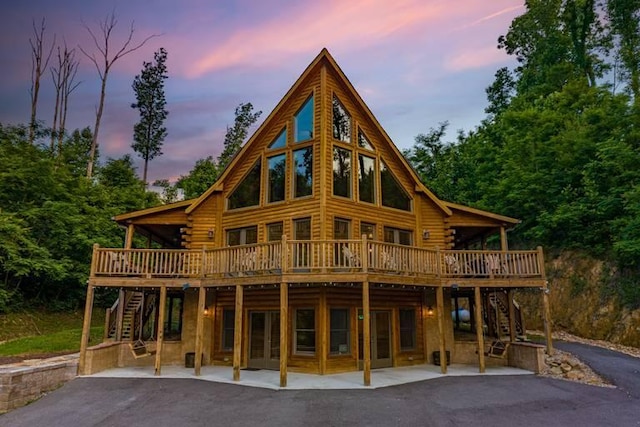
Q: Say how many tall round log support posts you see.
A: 9